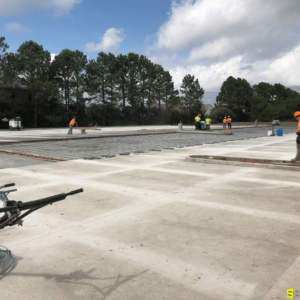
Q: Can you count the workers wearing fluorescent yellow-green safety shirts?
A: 2